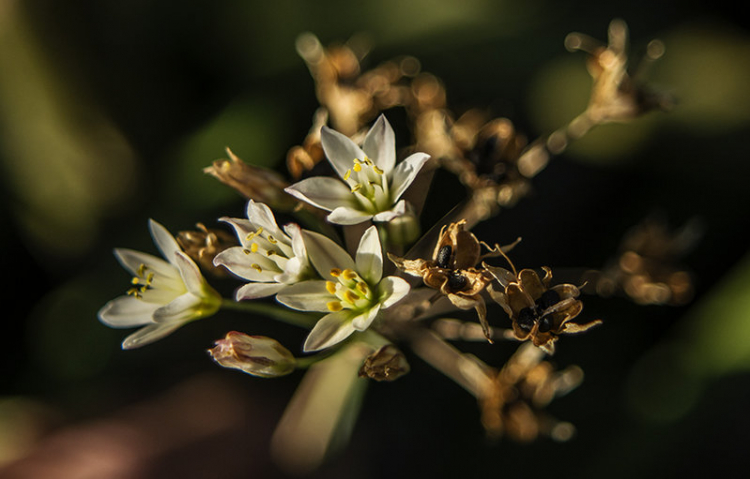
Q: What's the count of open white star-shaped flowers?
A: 4